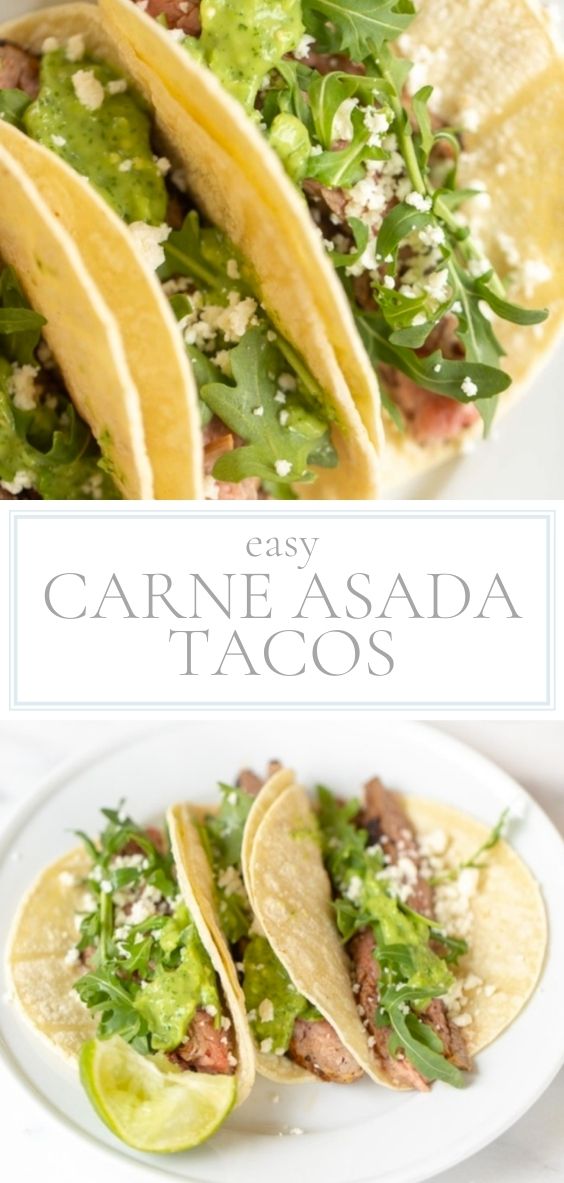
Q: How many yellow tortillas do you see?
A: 6